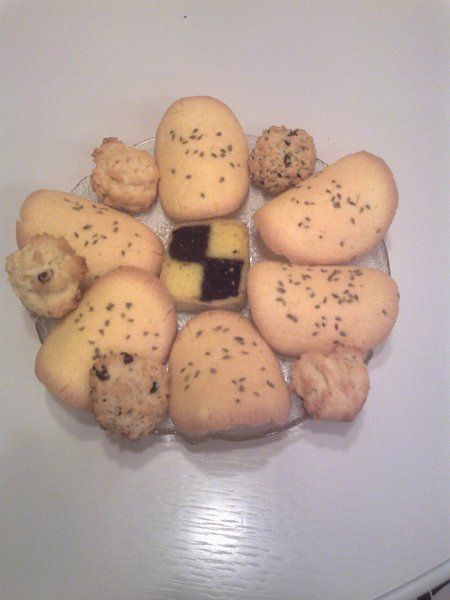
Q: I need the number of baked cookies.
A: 12